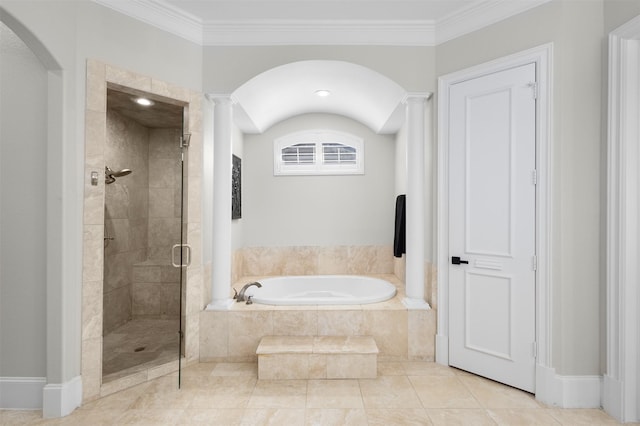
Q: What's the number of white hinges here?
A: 4